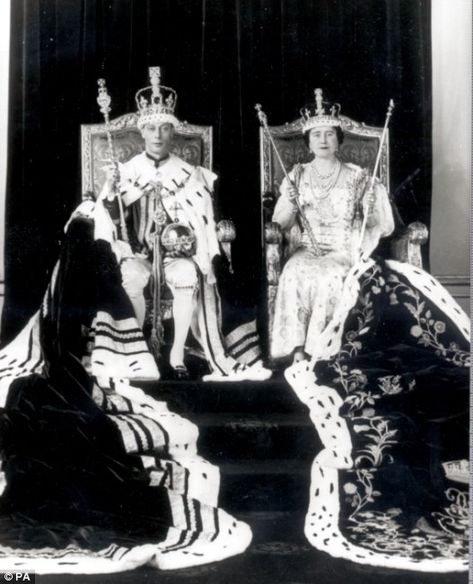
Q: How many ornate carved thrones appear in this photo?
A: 2